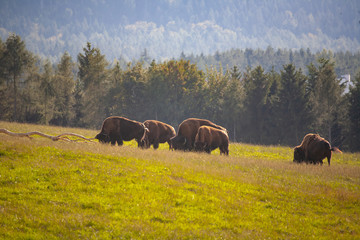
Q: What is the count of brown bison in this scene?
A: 5